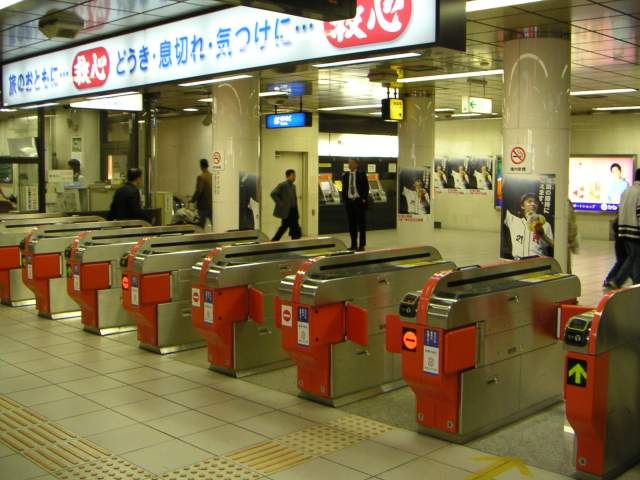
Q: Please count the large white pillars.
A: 3